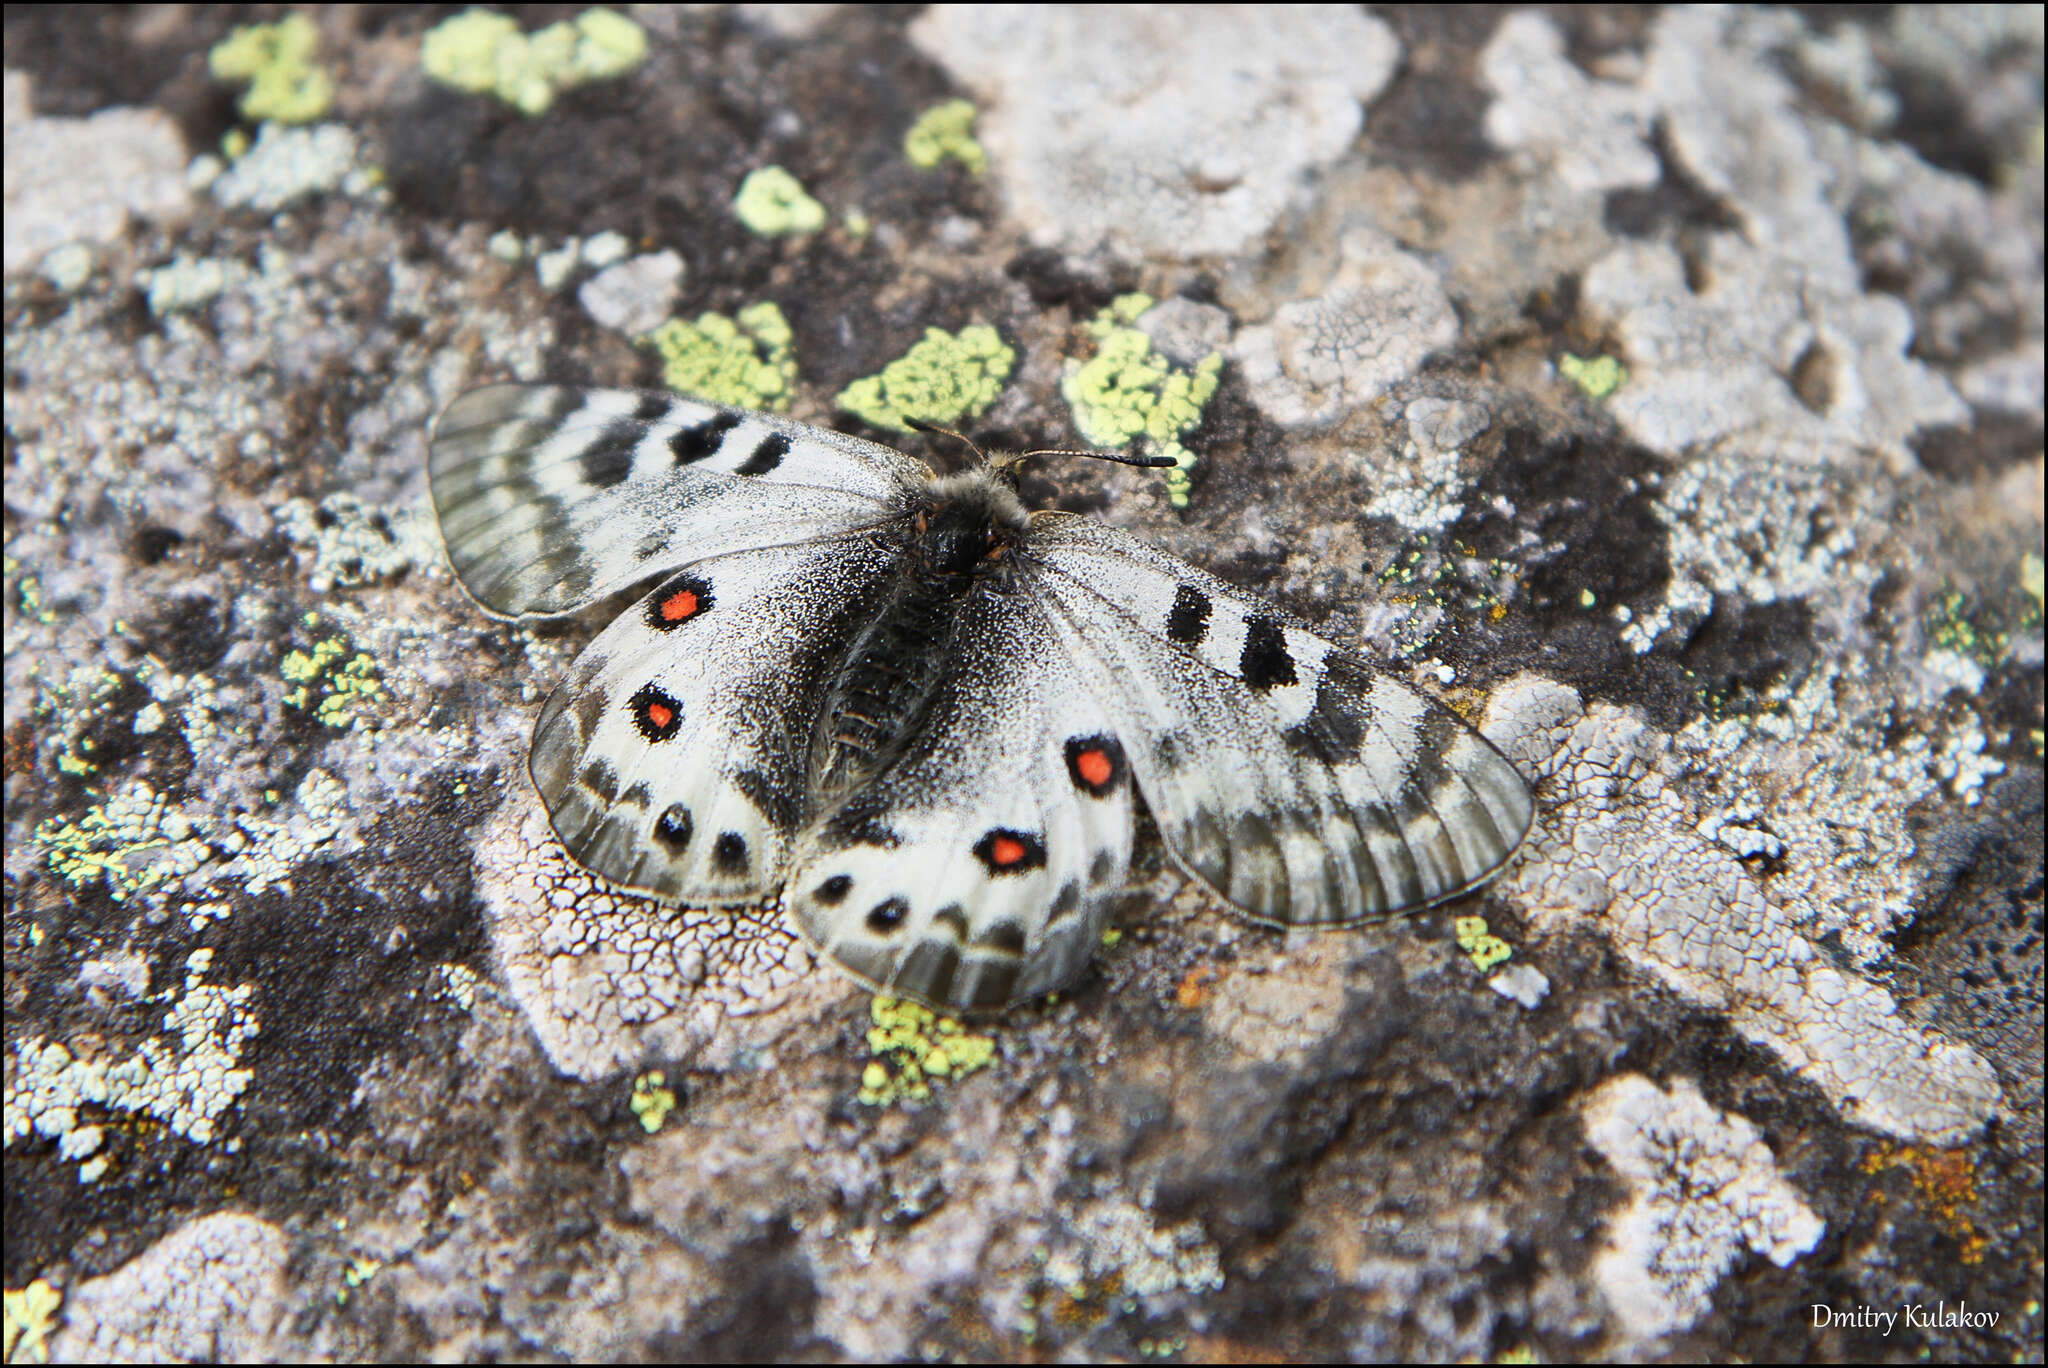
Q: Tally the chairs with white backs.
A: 0